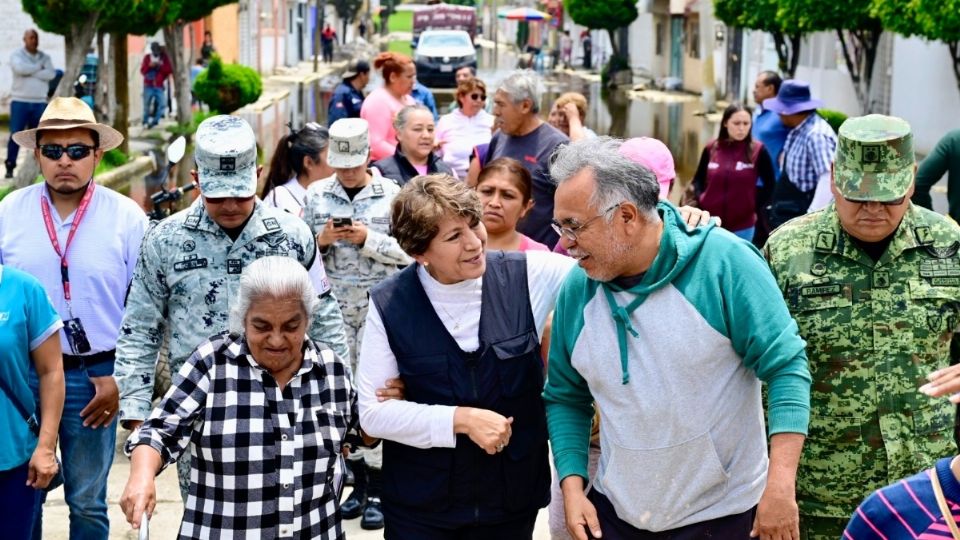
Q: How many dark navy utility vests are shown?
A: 1